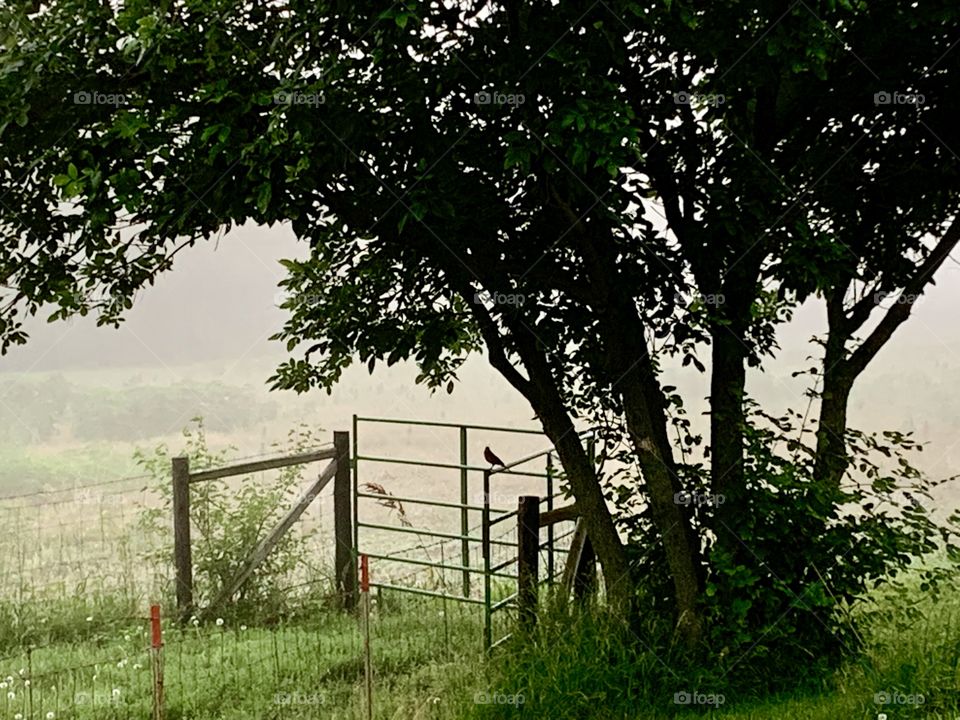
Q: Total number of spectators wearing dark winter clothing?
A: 0